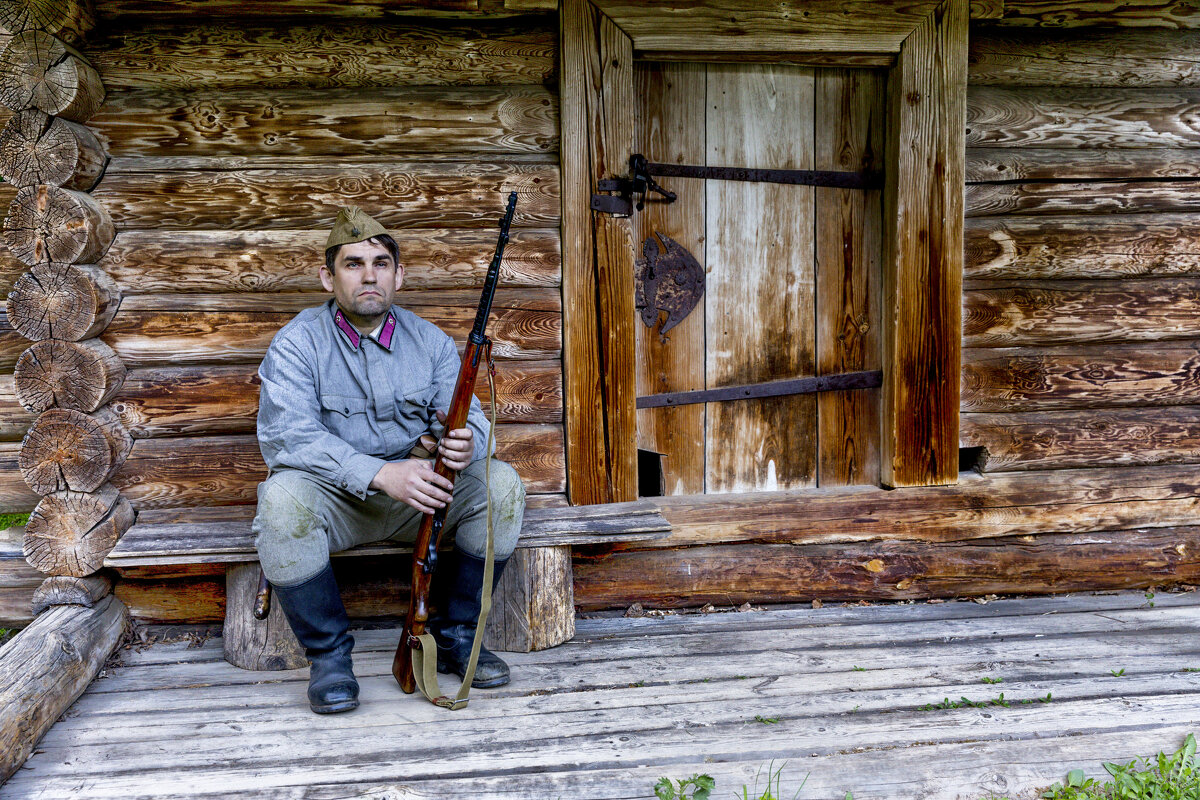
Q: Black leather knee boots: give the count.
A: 2